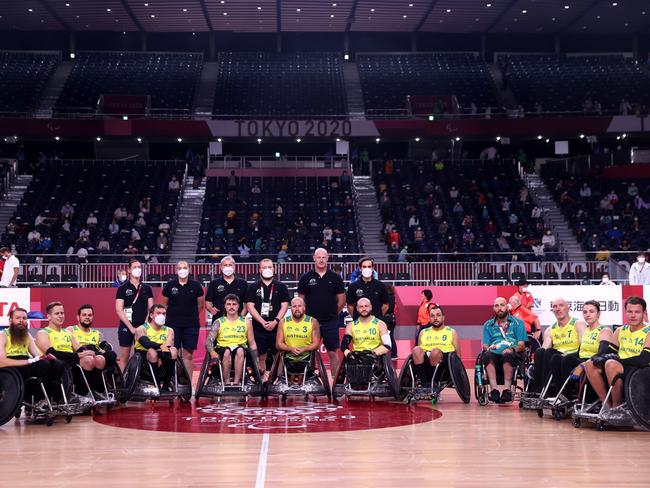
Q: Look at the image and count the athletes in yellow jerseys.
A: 11